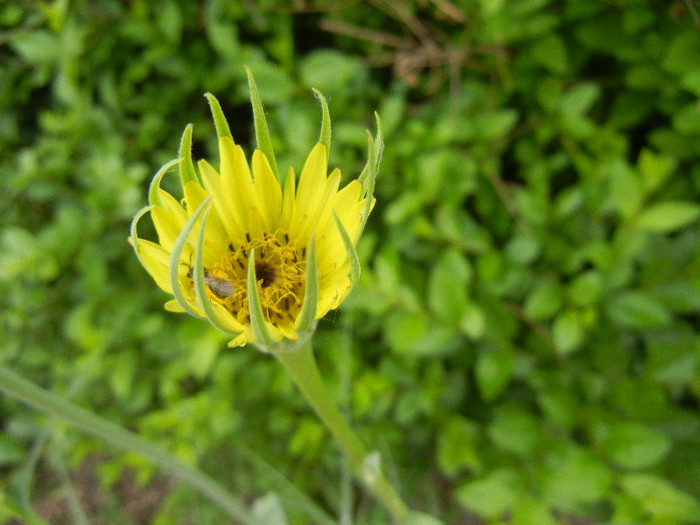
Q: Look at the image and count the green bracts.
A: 13